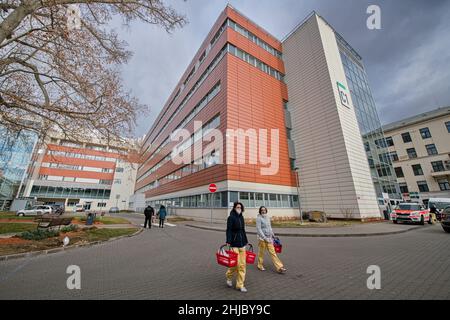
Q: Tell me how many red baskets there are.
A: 3